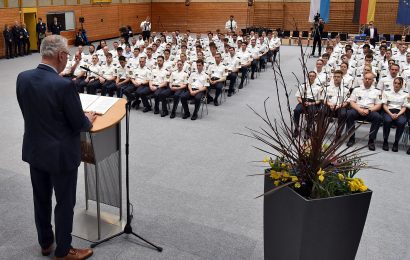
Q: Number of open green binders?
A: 0